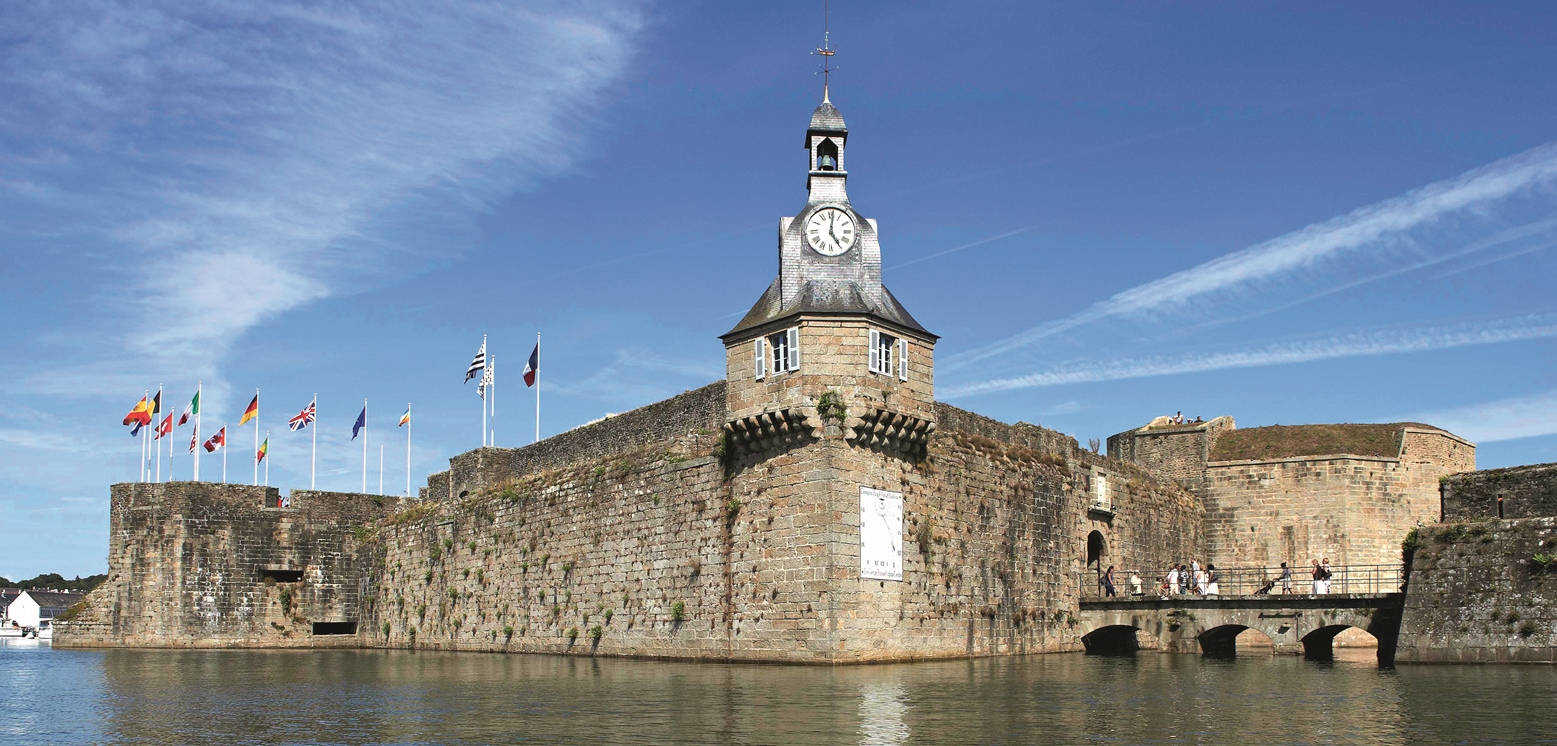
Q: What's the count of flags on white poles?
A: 15